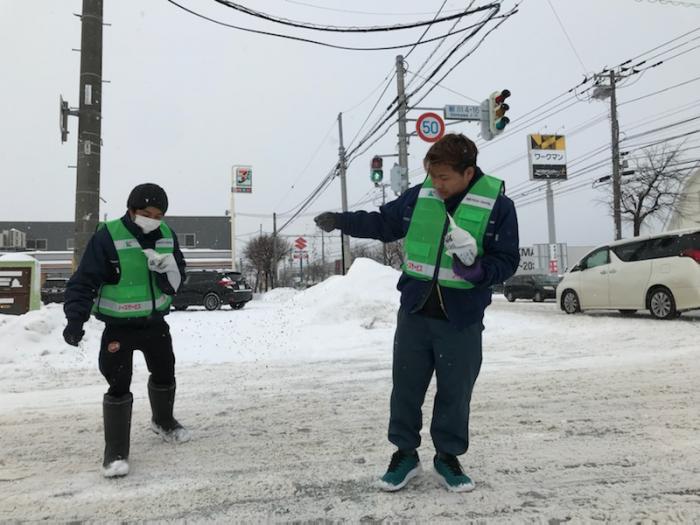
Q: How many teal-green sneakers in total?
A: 2